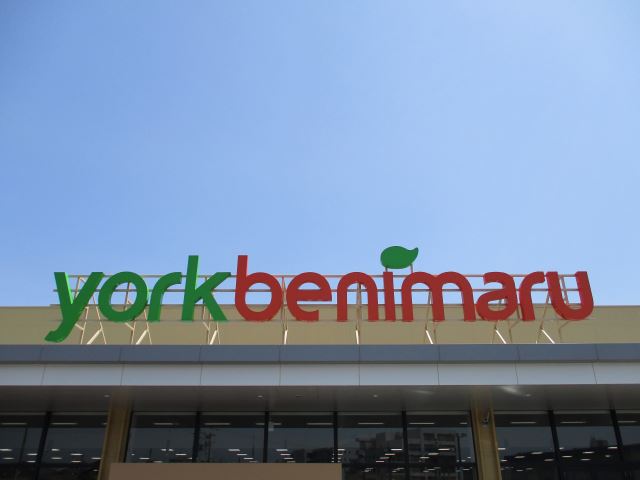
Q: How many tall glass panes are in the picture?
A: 10